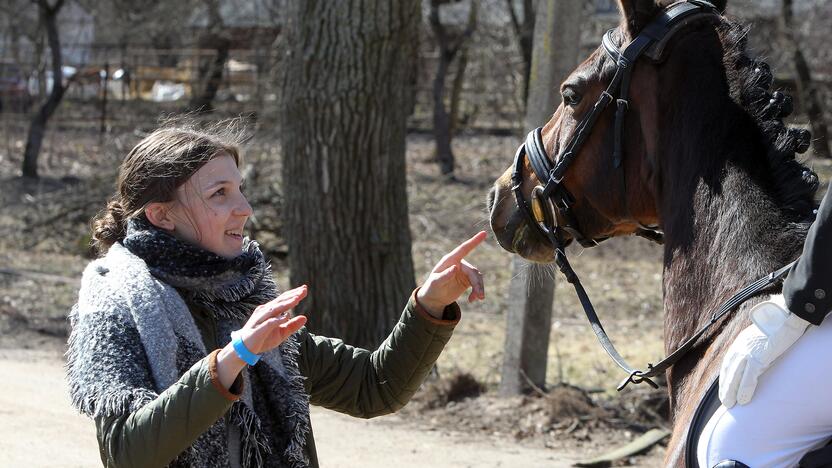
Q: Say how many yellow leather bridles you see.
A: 0